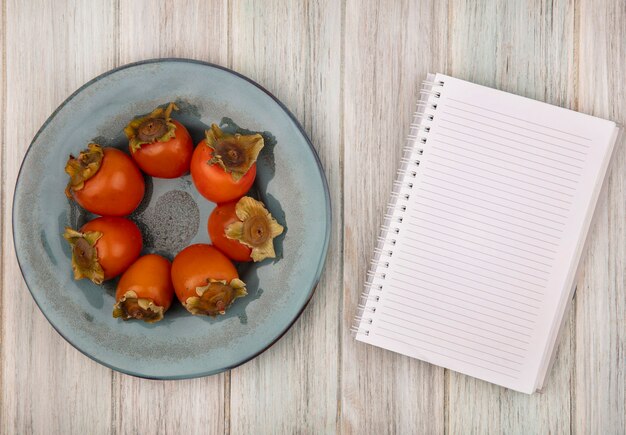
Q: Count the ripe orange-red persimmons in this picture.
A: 7